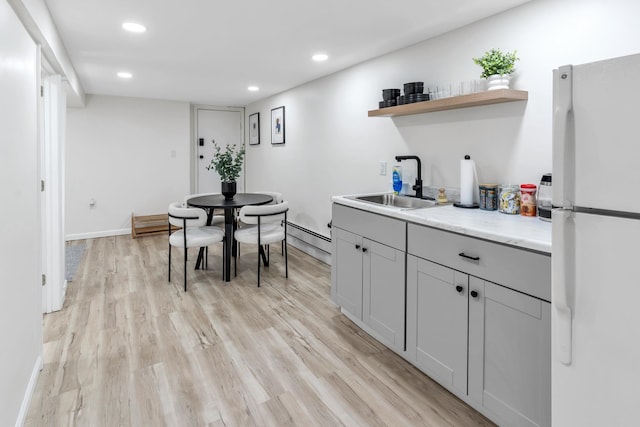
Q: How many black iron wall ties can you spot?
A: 0